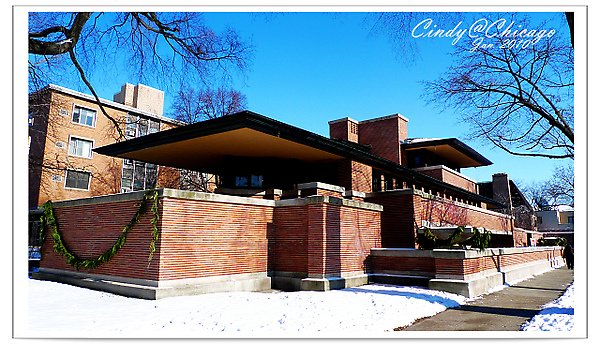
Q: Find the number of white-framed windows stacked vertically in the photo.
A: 3